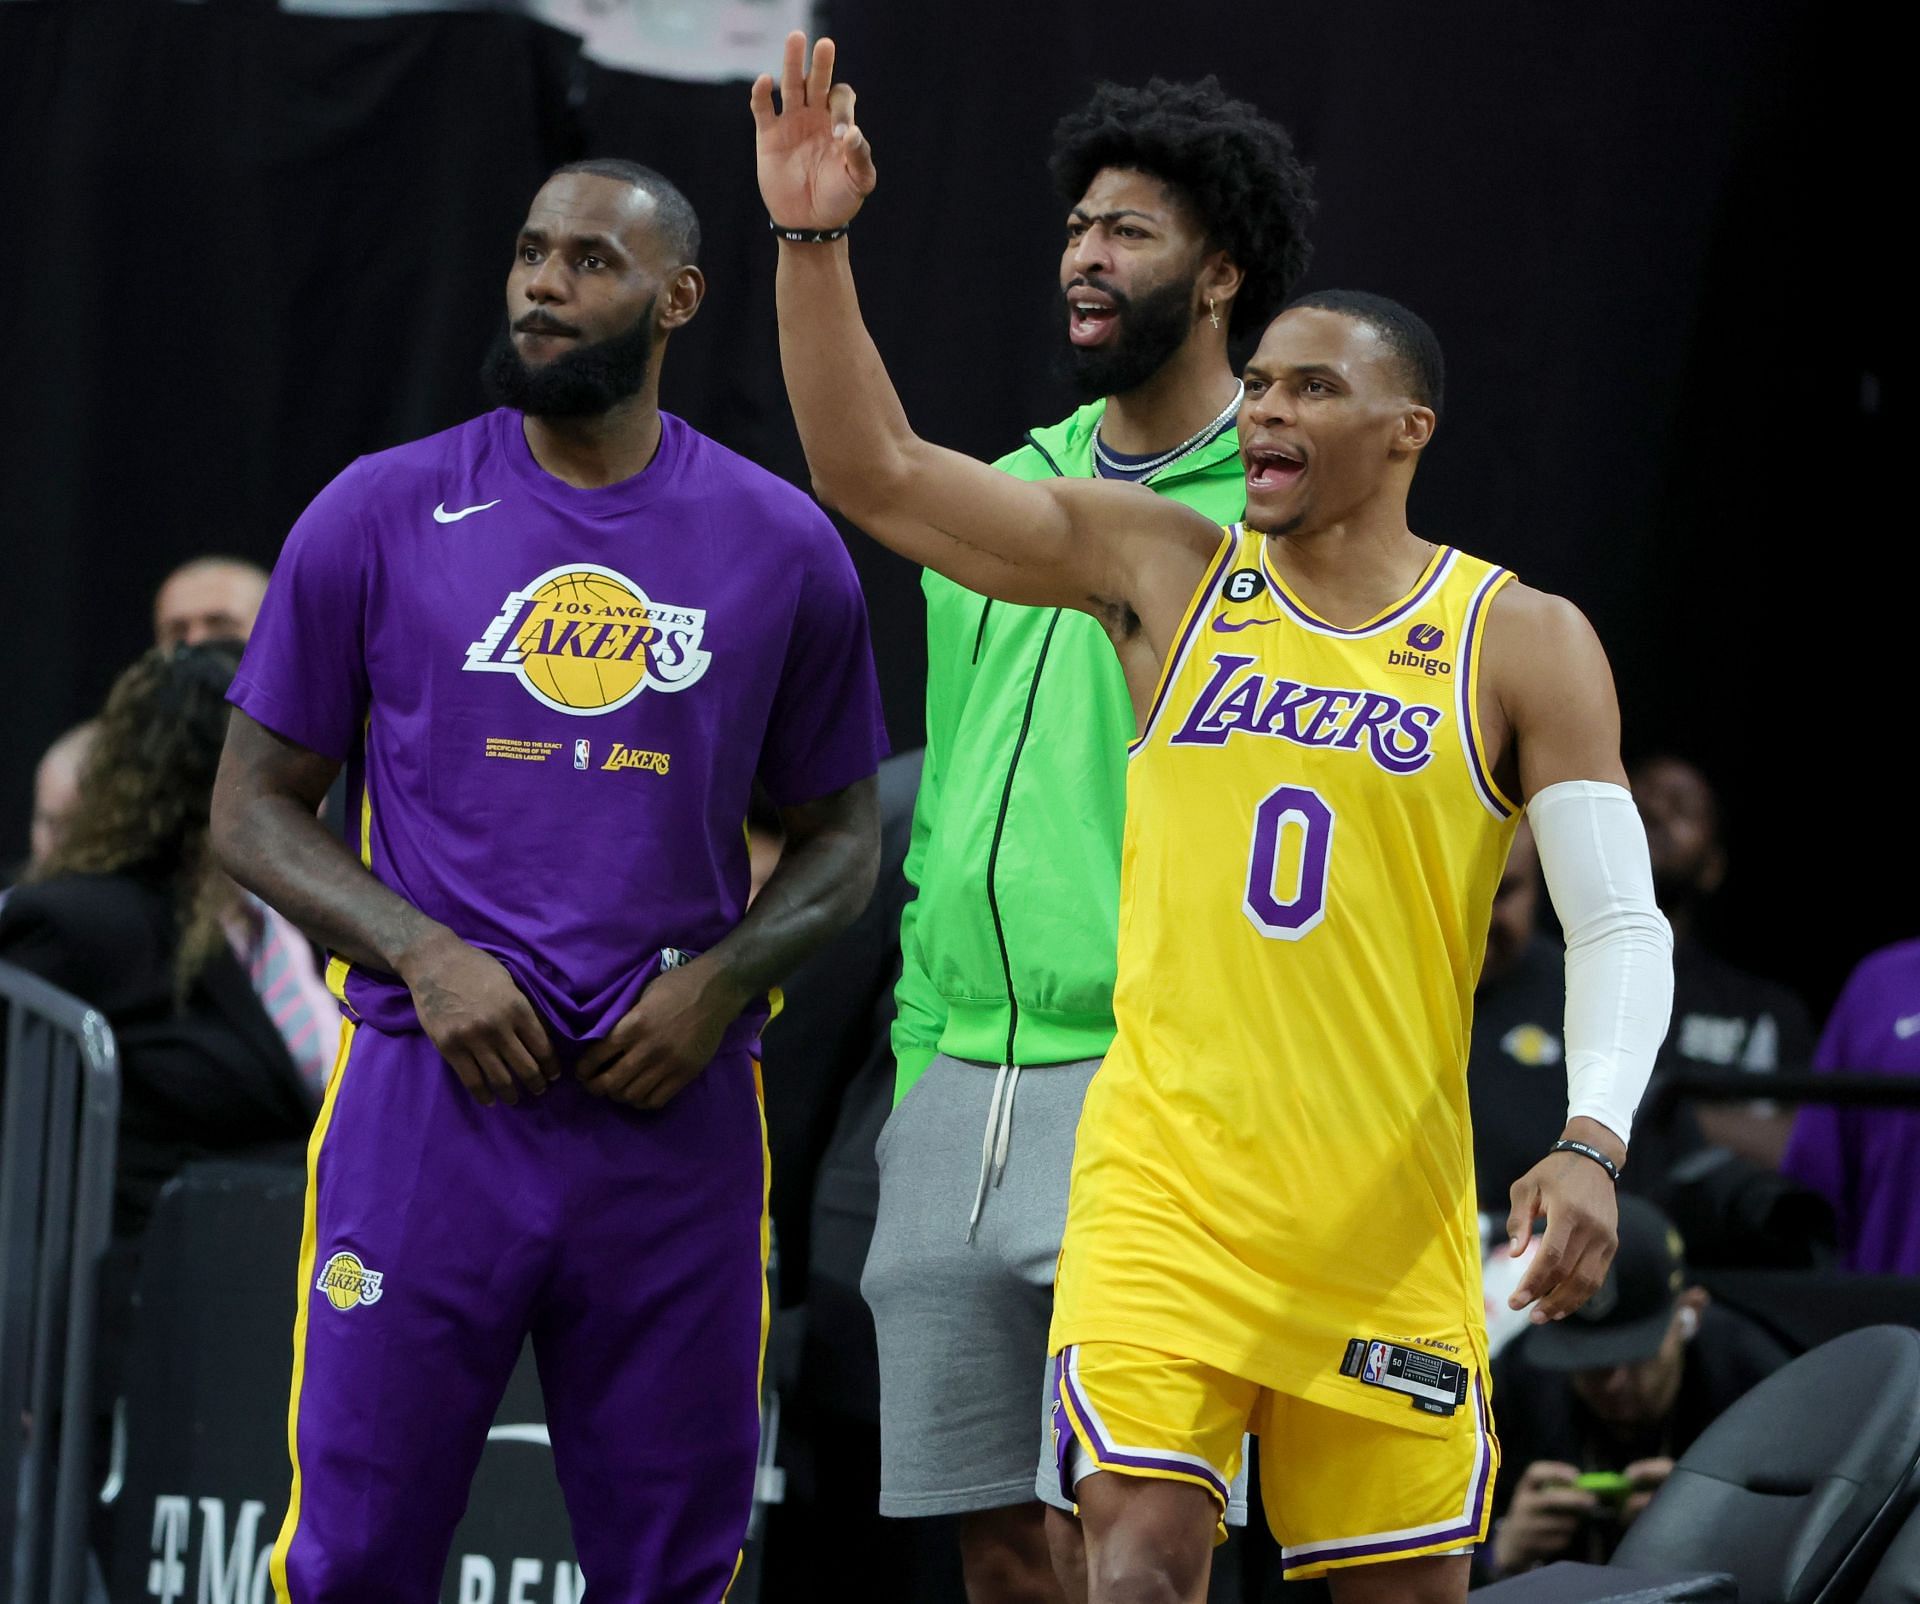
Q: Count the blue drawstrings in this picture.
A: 0